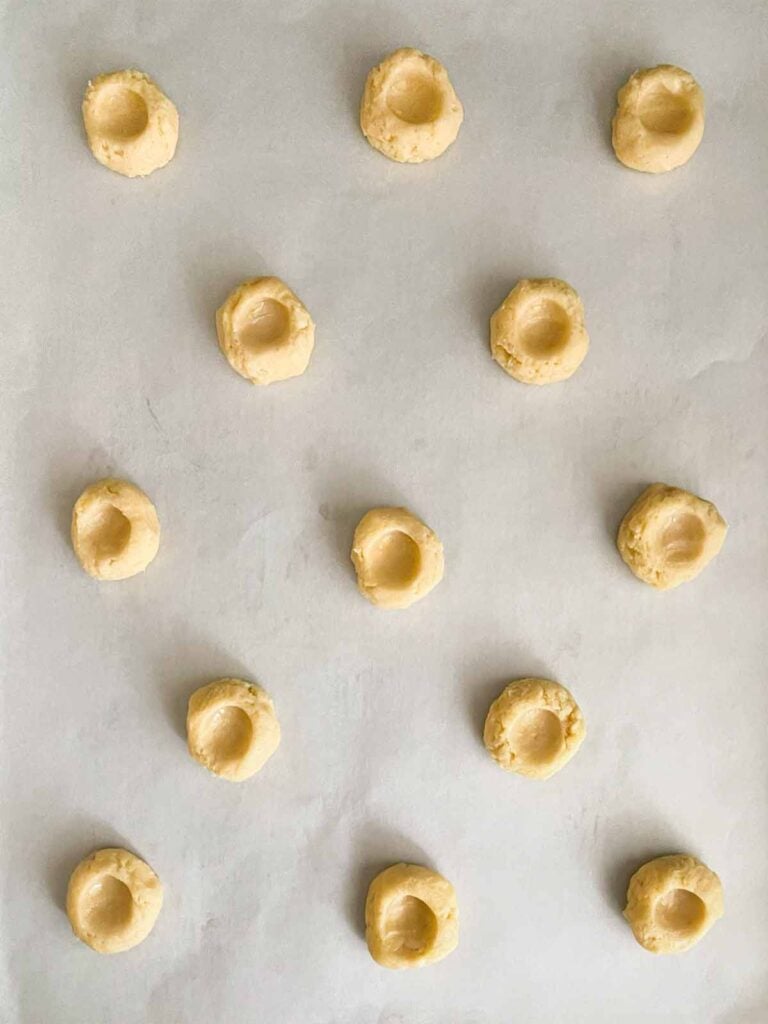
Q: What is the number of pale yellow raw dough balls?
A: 13